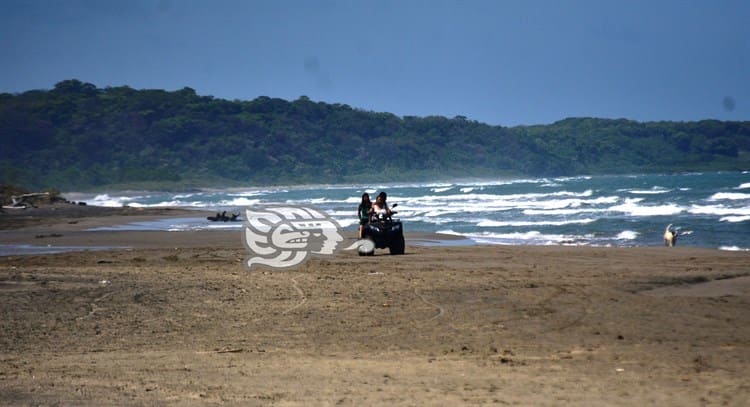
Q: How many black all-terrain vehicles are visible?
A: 1